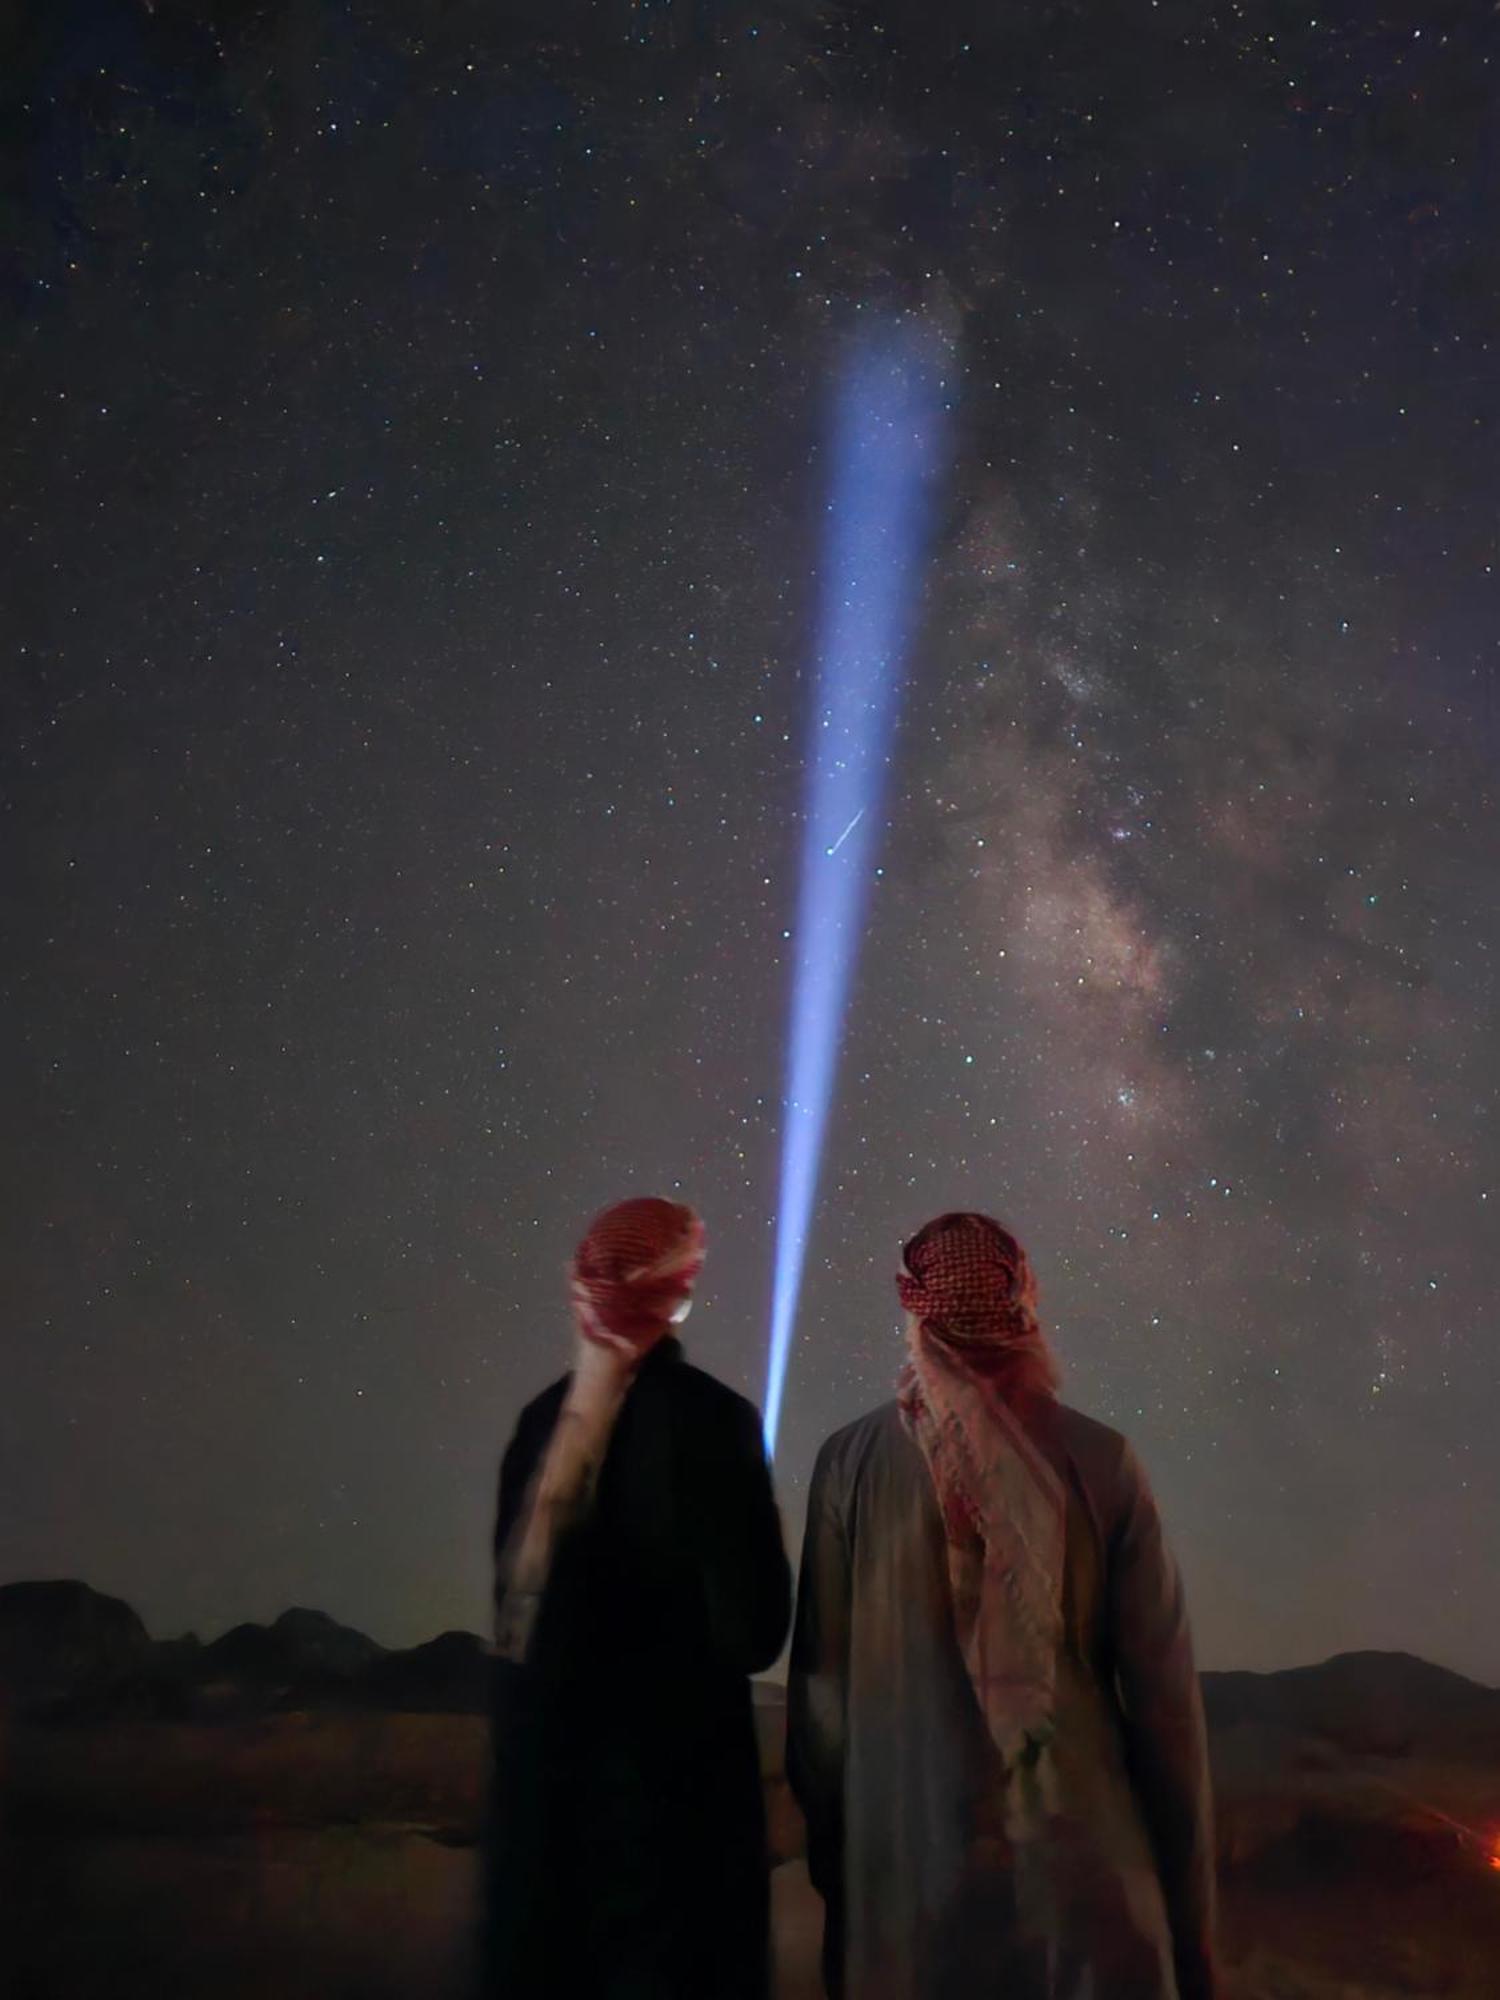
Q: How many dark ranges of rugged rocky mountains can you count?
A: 2